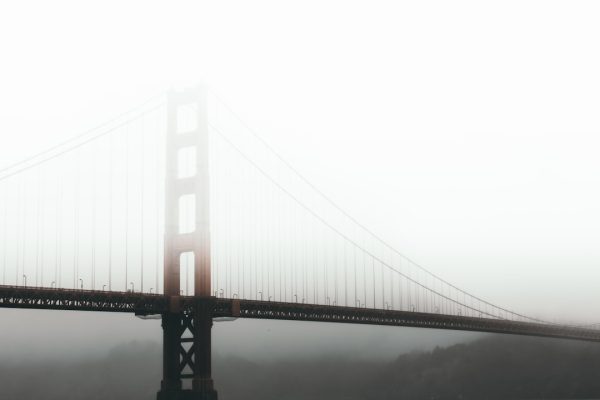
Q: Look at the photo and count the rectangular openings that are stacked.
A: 4